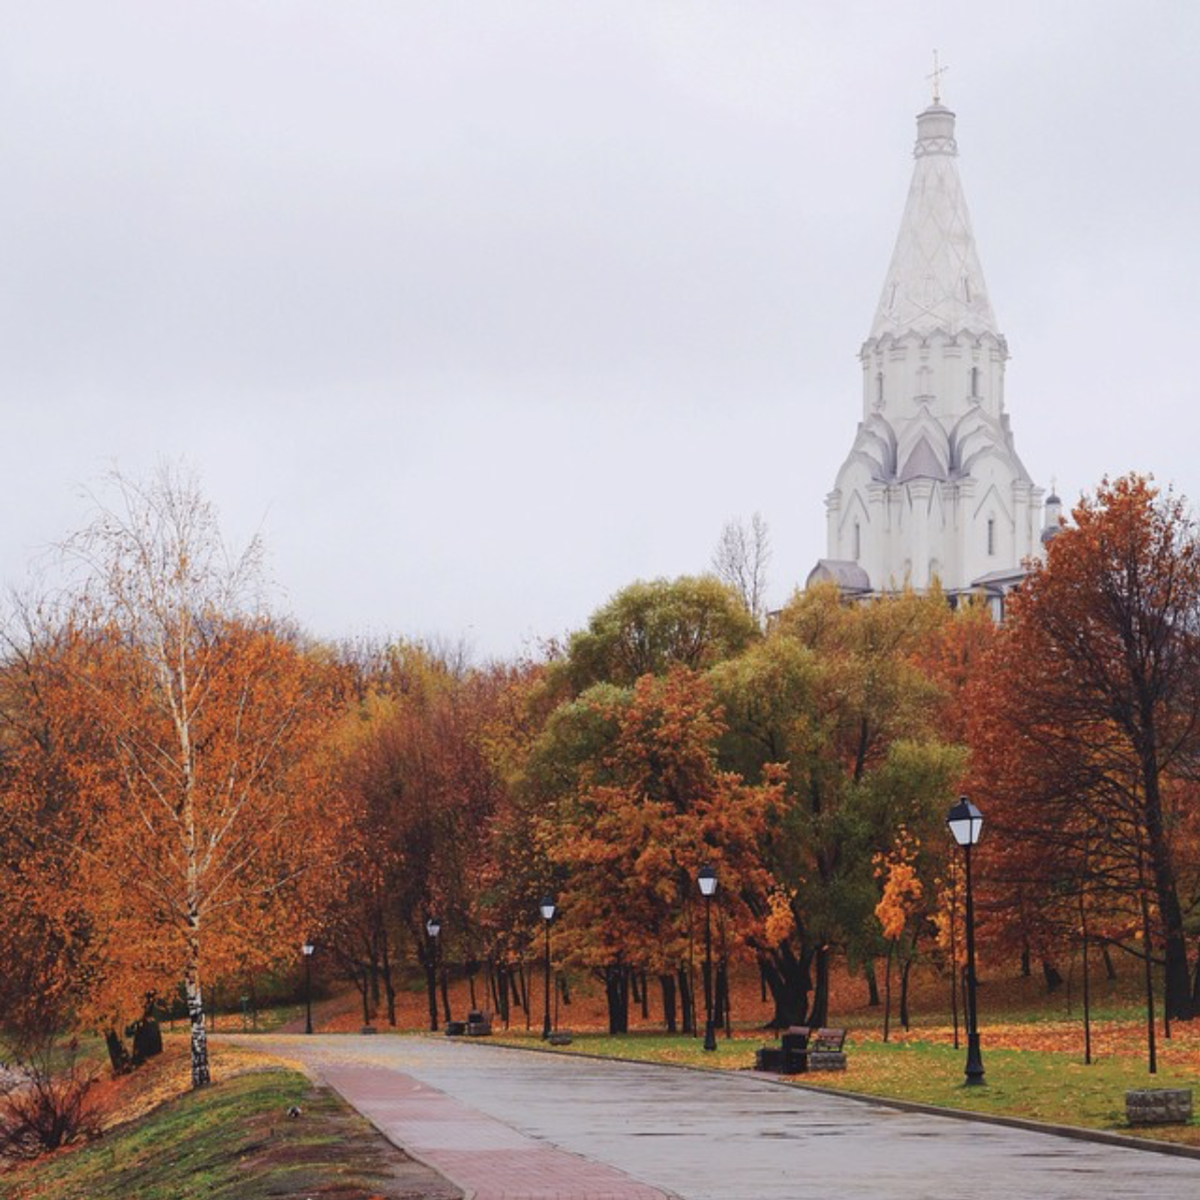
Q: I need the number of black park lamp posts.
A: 5